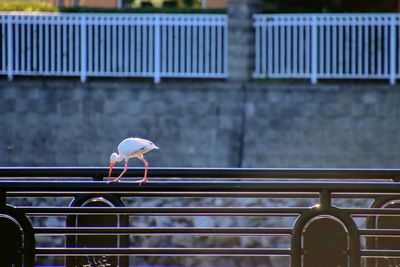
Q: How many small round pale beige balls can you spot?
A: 0